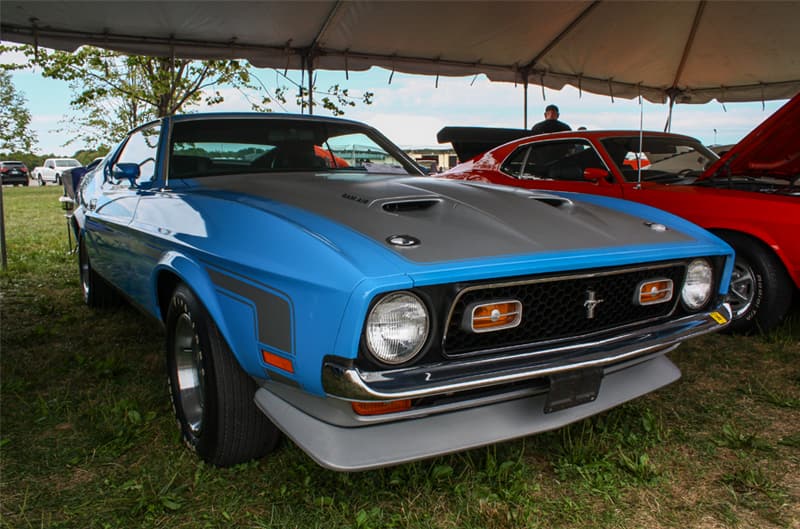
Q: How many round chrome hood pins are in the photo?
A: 2